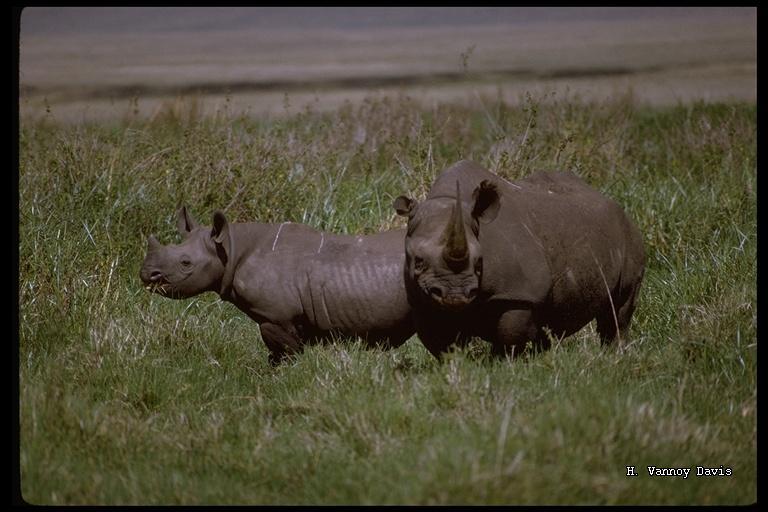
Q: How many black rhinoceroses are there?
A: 2